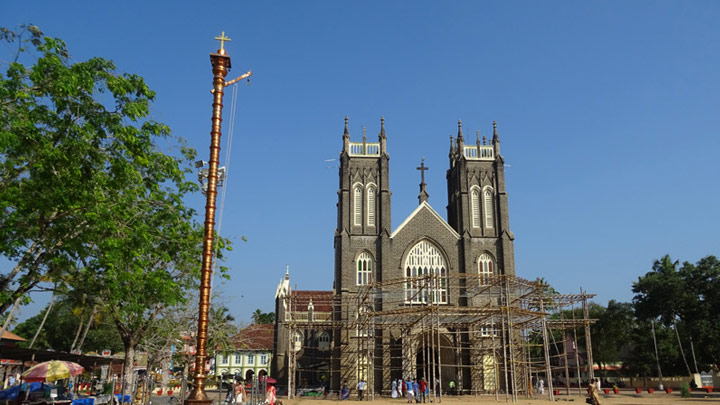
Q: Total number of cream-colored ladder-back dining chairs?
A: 0